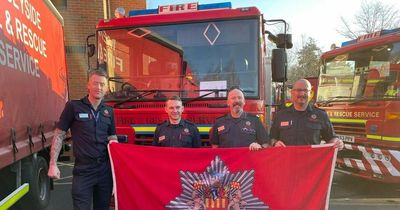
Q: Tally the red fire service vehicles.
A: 3